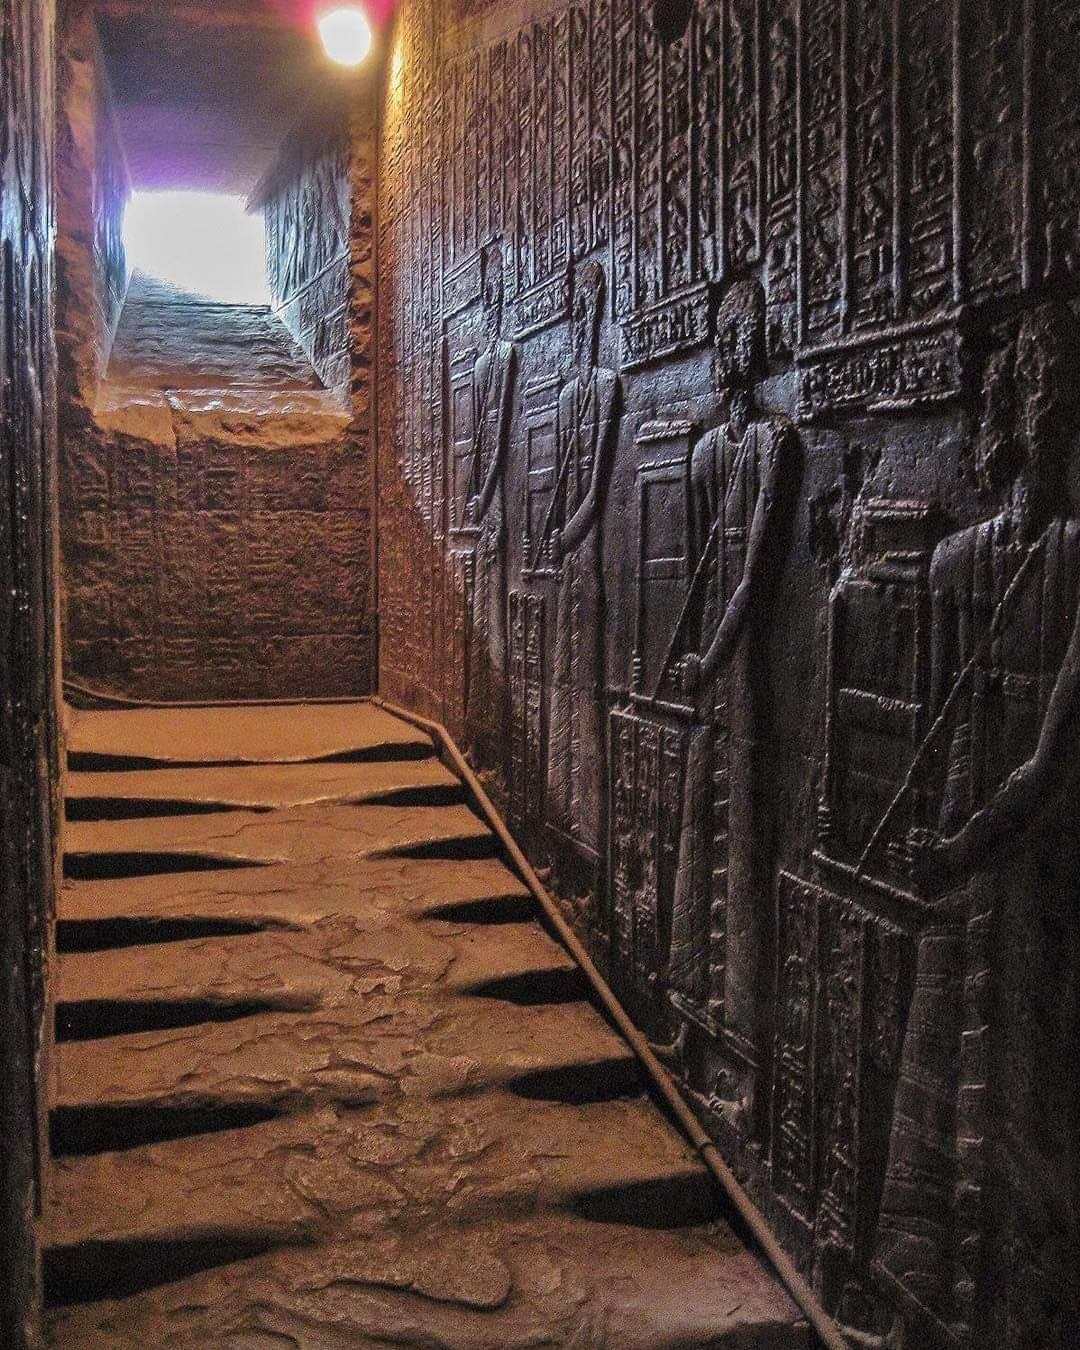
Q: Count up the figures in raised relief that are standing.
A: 4